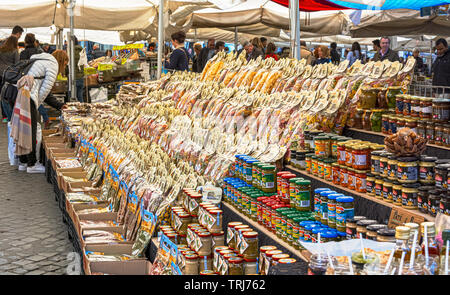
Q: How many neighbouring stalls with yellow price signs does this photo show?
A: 1